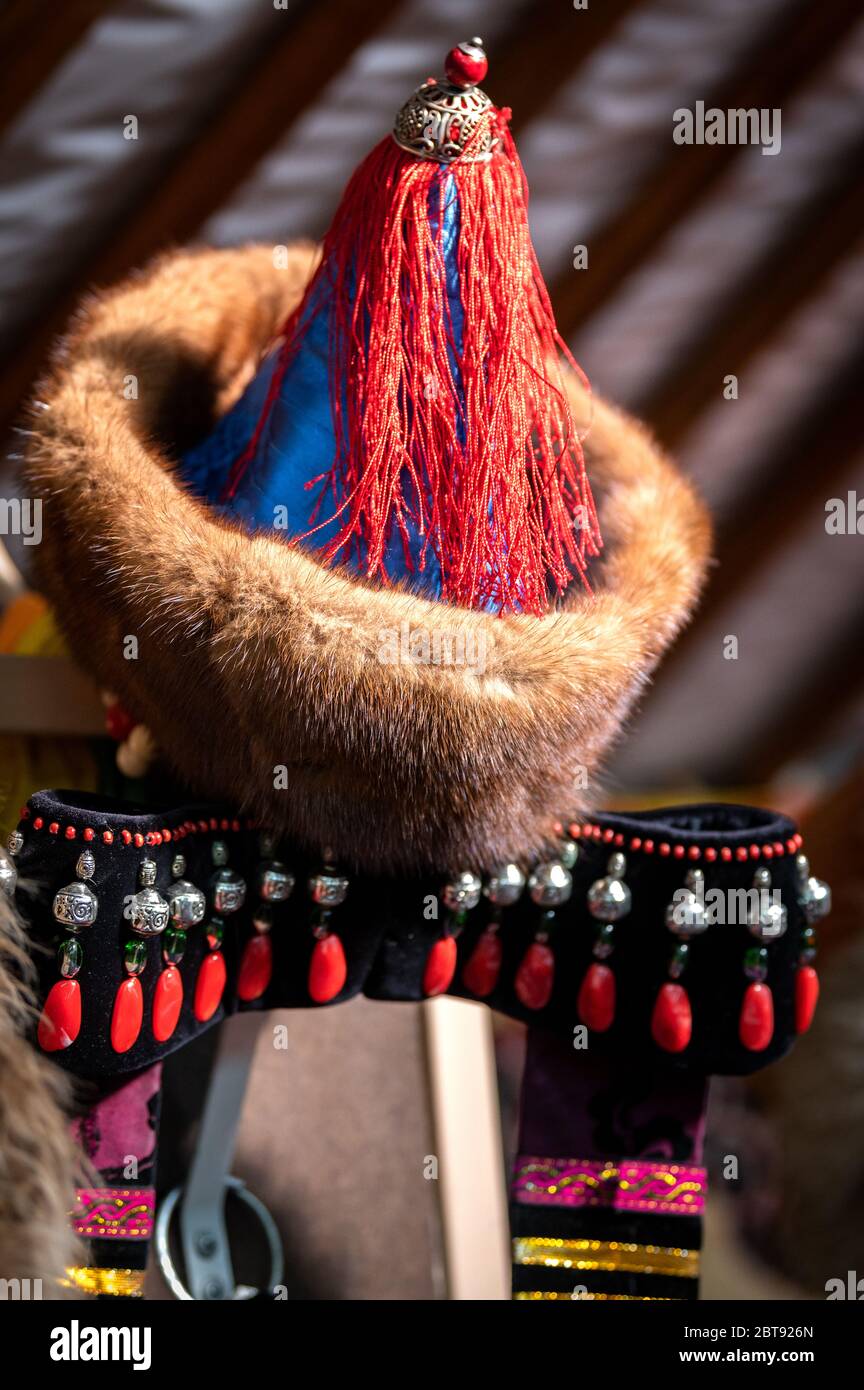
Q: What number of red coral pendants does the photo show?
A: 13